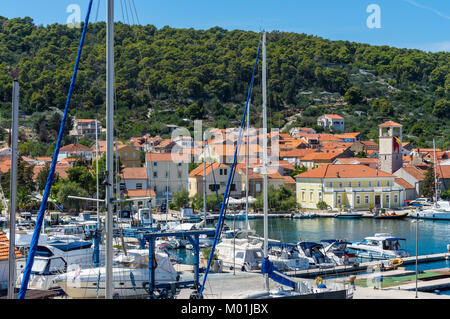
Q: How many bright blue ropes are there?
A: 2